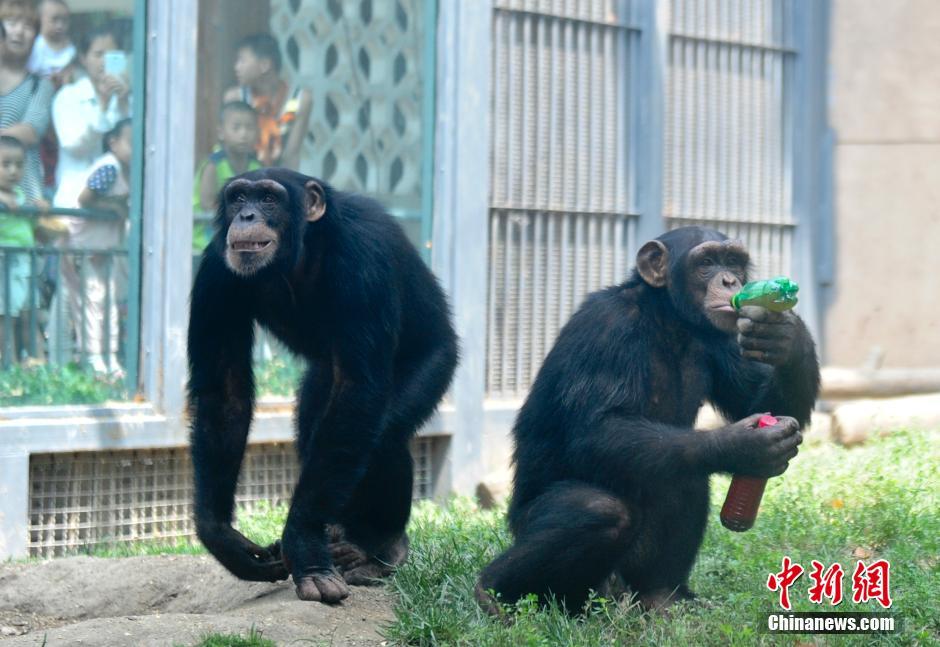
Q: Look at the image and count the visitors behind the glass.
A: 7